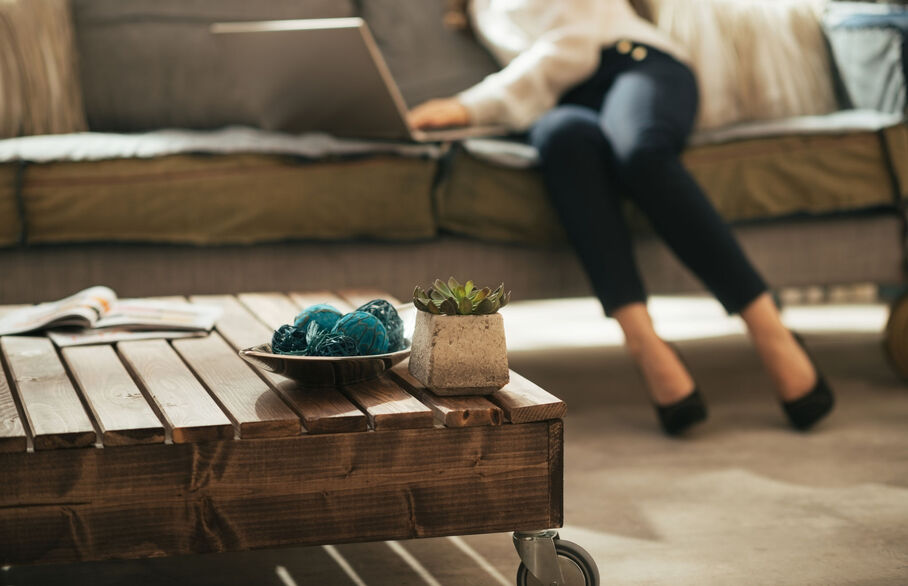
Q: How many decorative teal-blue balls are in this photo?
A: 5